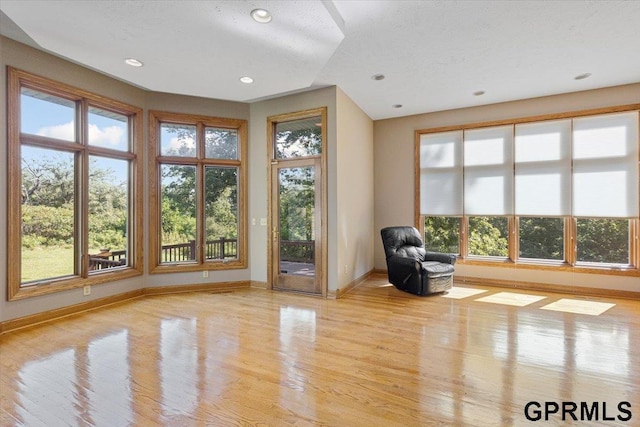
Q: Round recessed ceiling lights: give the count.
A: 7